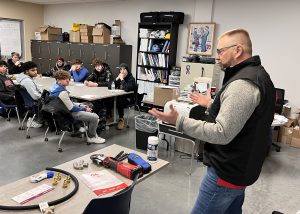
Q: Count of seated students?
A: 8